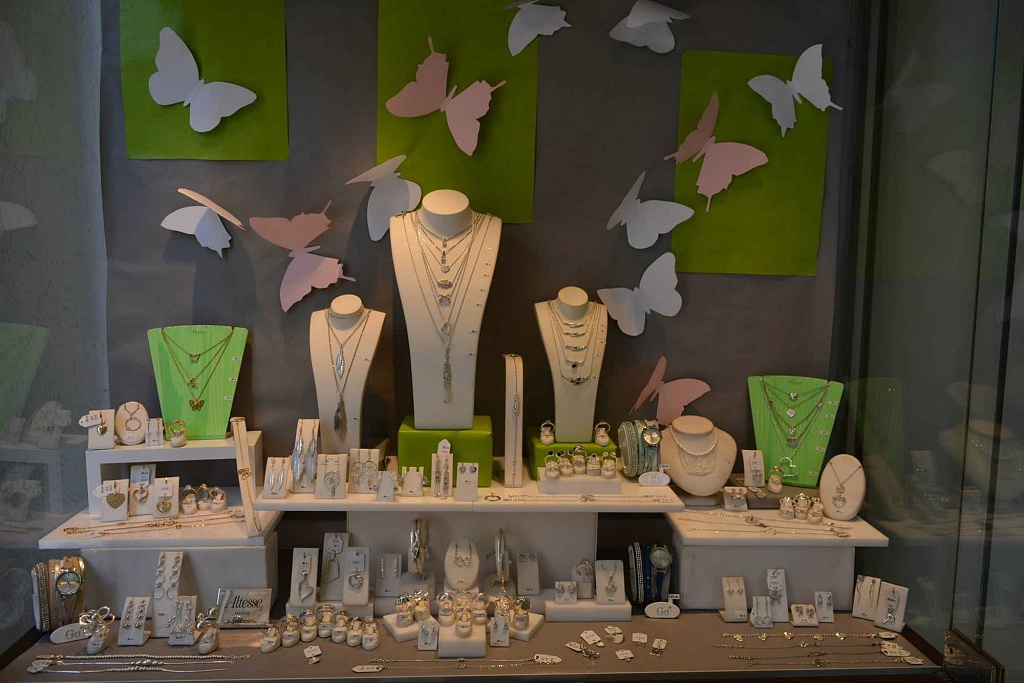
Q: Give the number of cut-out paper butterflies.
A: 12